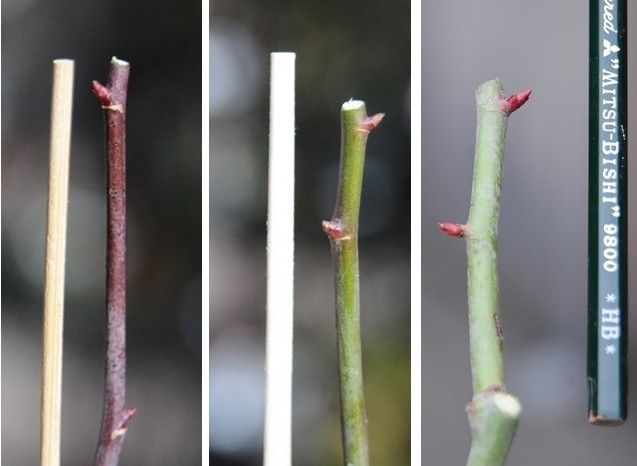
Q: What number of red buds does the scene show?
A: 6